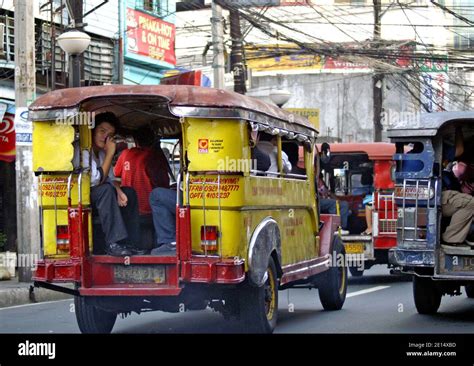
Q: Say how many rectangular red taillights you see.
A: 2